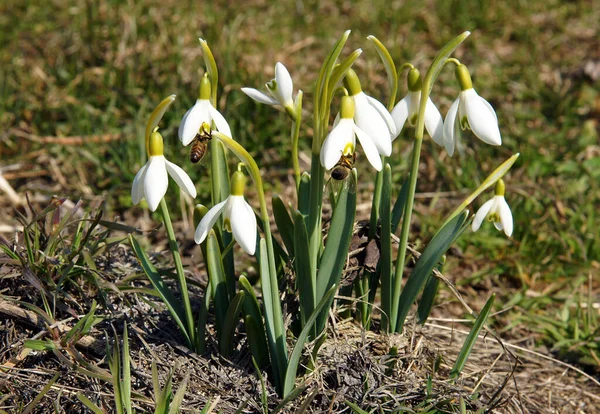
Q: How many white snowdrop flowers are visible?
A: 9